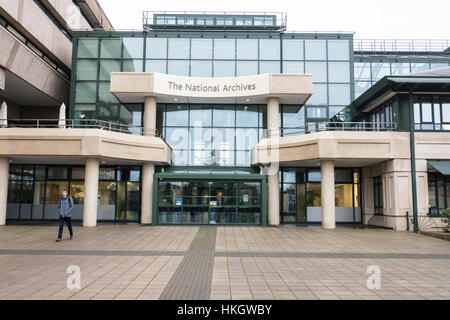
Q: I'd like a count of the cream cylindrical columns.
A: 5